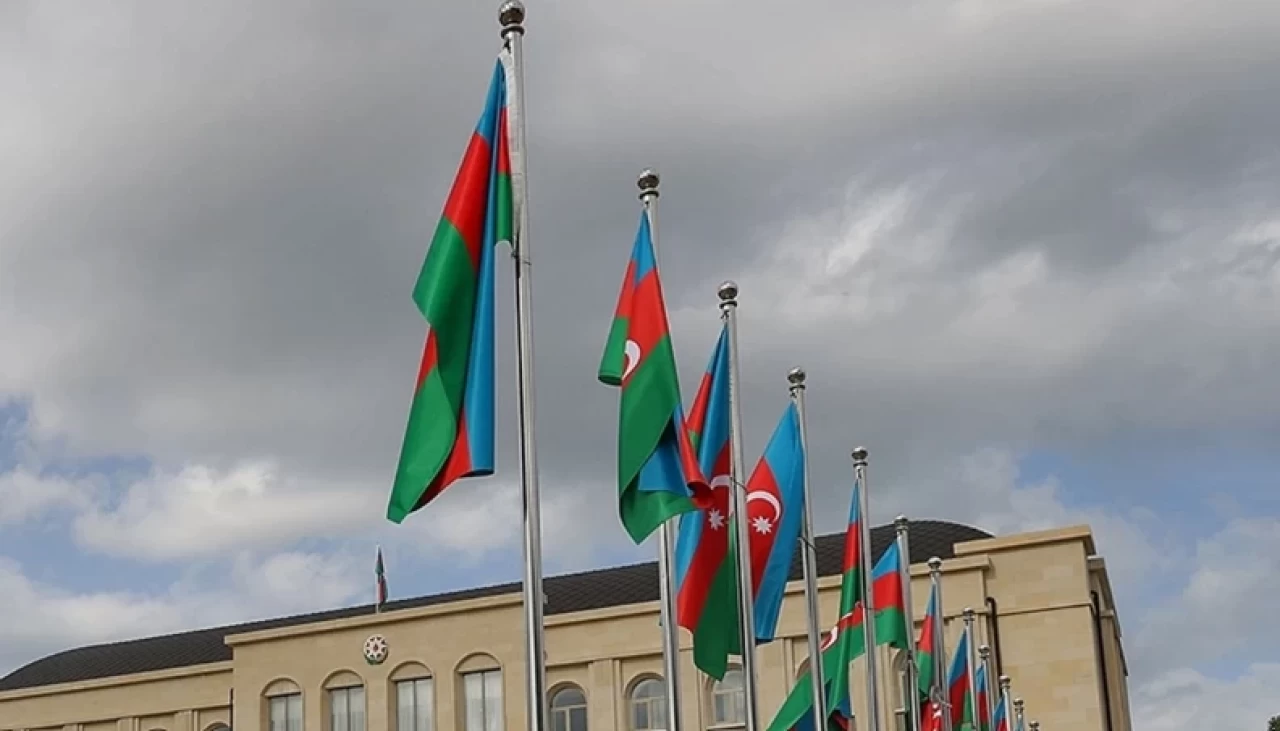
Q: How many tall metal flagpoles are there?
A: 12